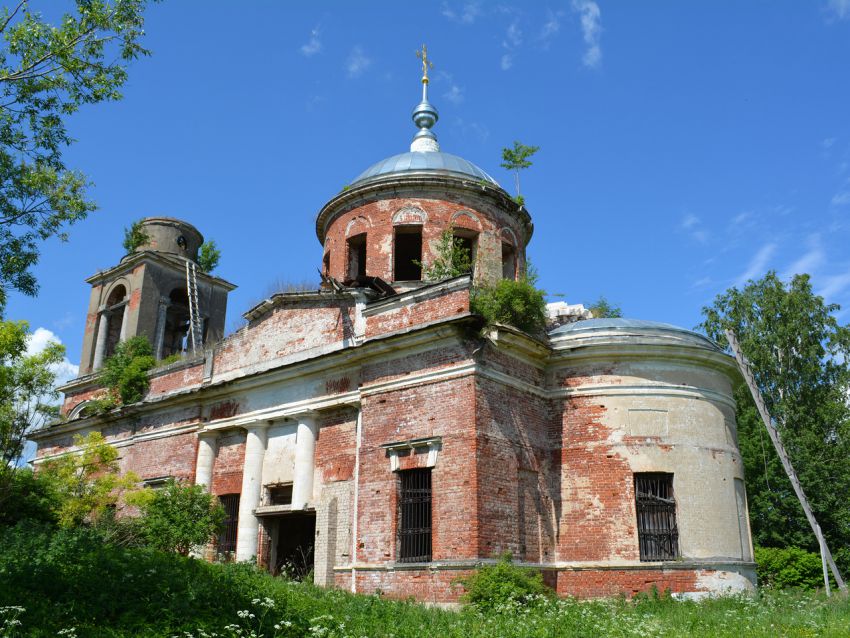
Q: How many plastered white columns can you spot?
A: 3